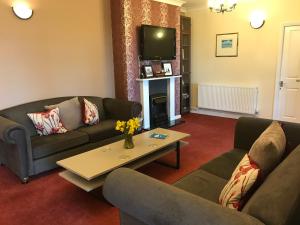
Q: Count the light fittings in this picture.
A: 3